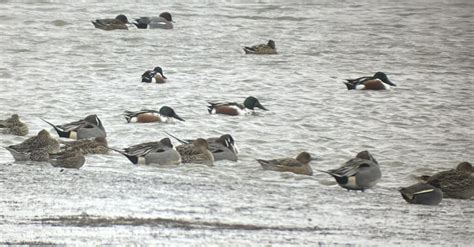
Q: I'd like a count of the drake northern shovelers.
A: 4